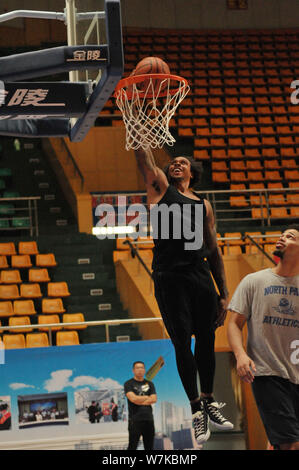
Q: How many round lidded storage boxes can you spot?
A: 0